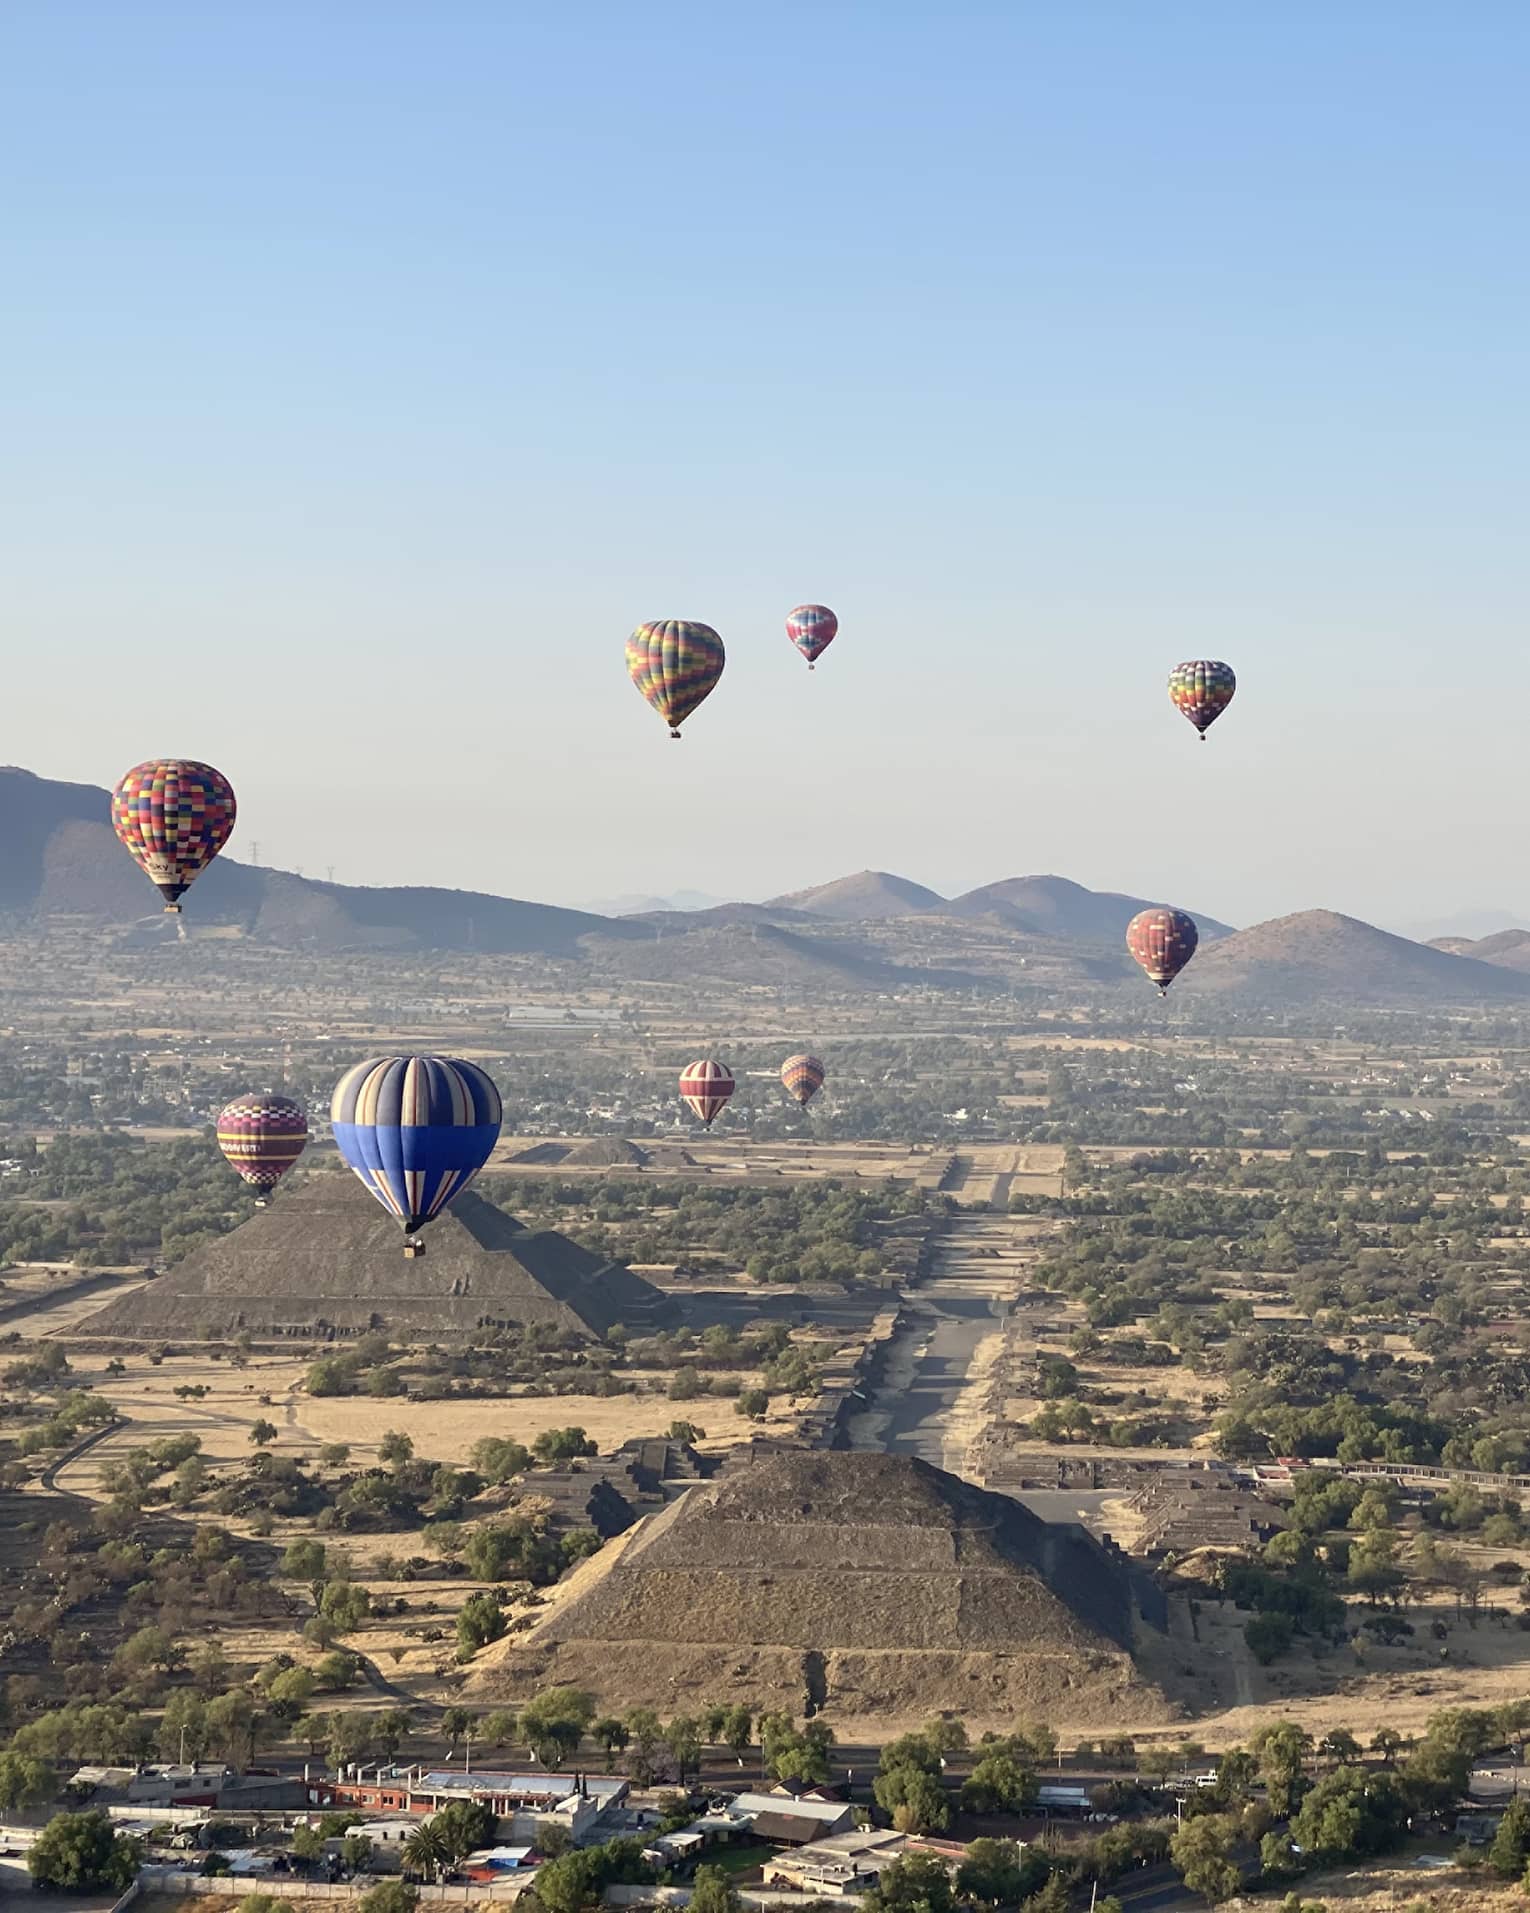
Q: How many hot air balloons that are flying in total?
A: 9